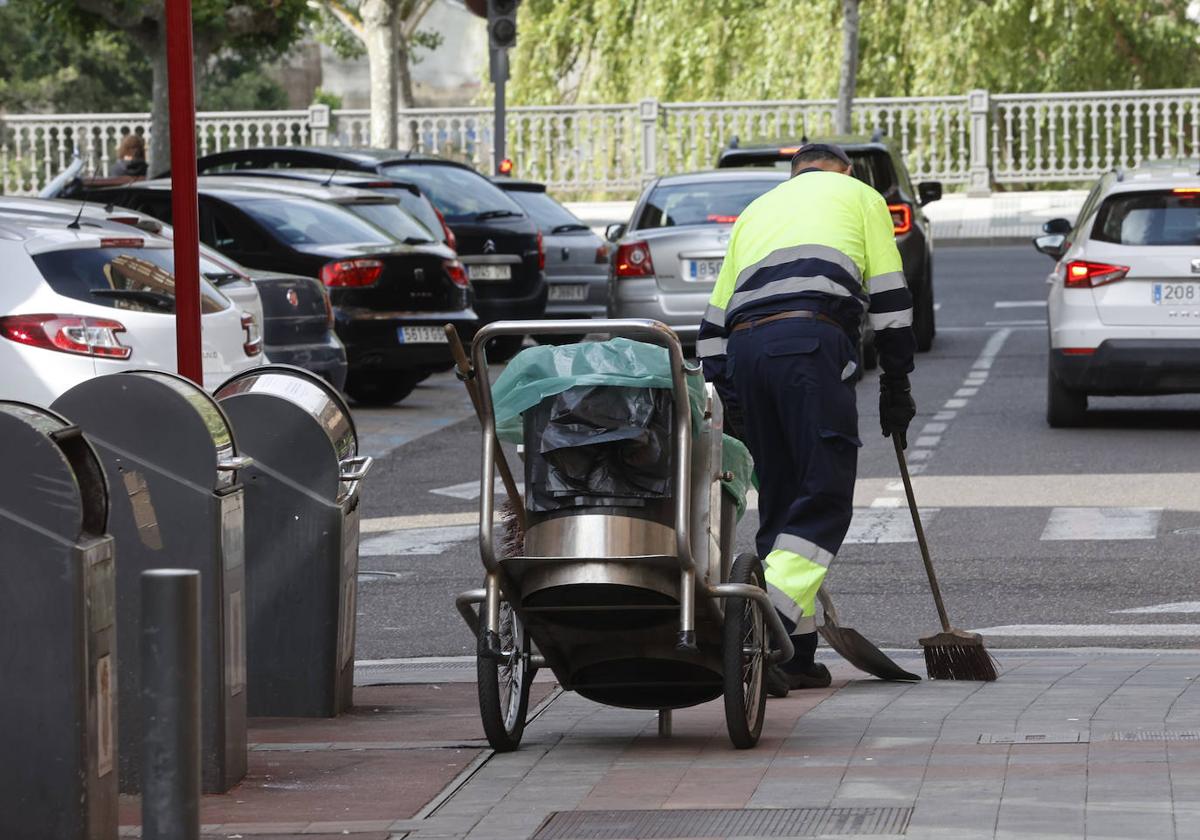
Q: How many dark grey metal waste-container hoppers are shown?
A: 3